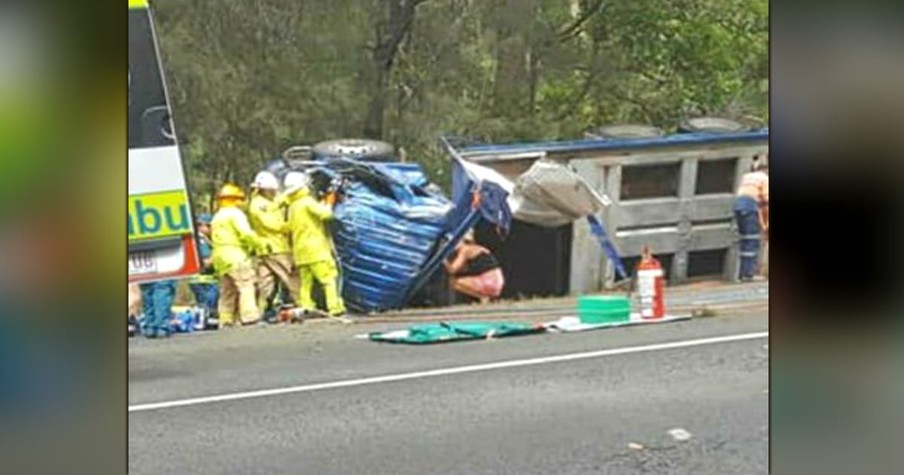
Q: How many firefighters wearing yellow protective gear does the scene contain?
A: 3